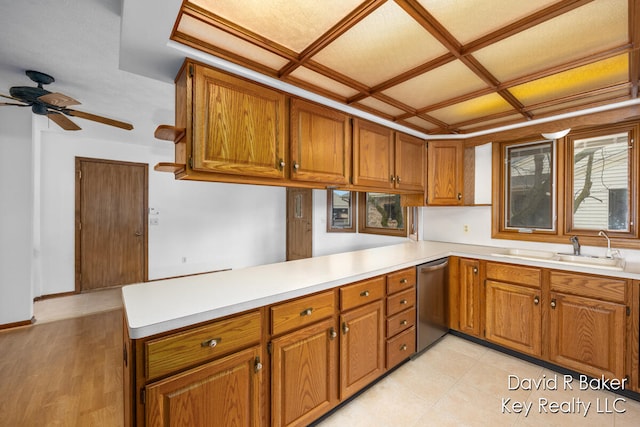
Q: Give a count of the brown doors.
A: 2